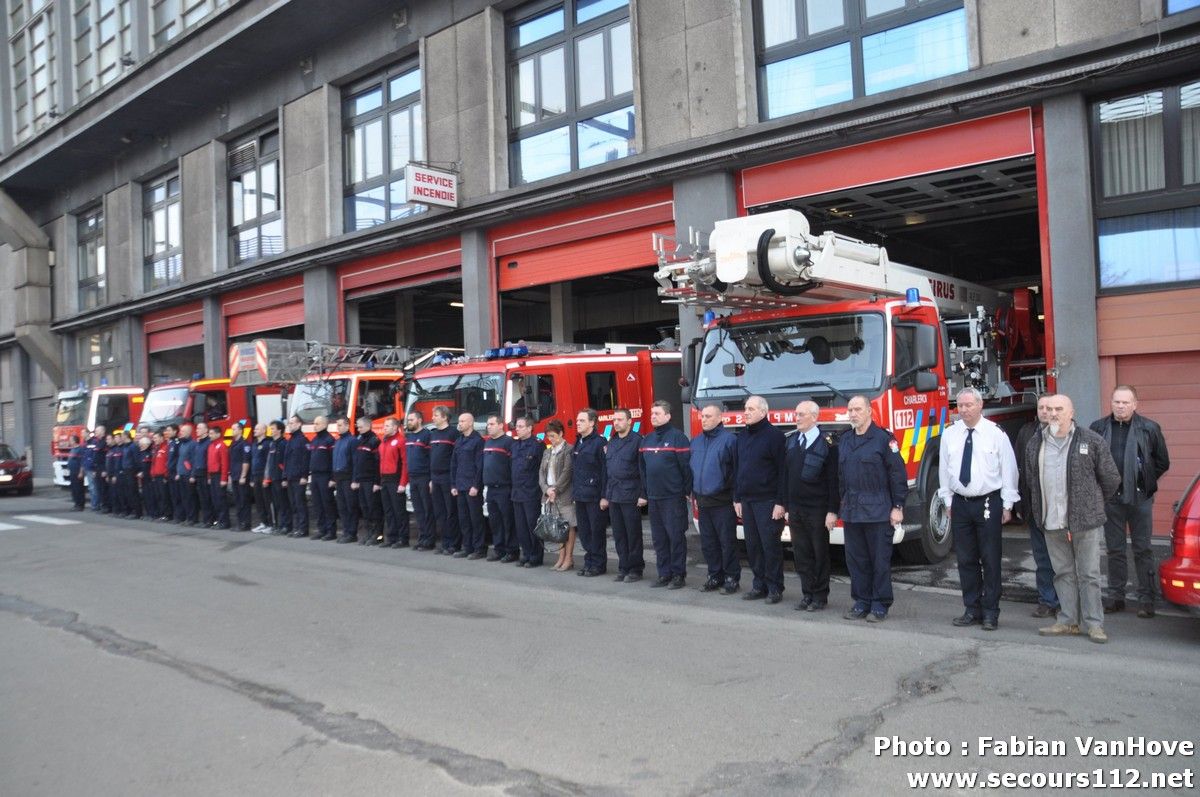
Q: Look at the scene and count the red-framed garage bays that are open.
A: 5